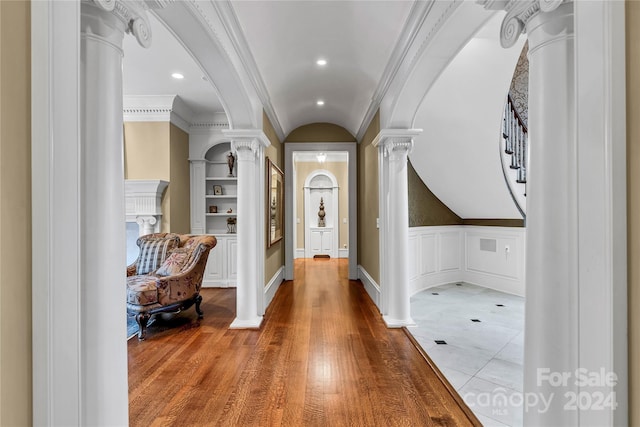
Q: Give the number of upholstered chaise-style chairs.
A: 1